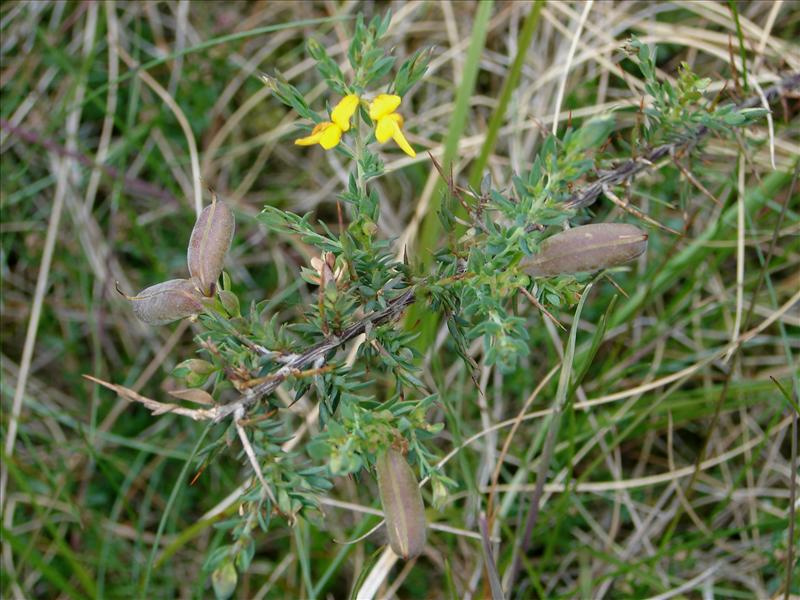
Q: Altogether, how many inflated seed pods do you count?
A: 4